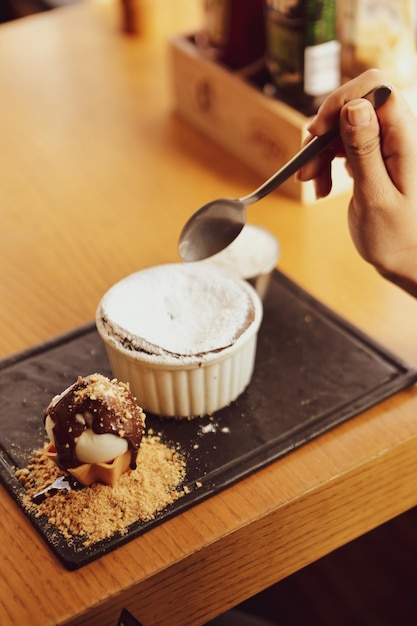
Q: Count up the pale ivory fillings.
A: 1